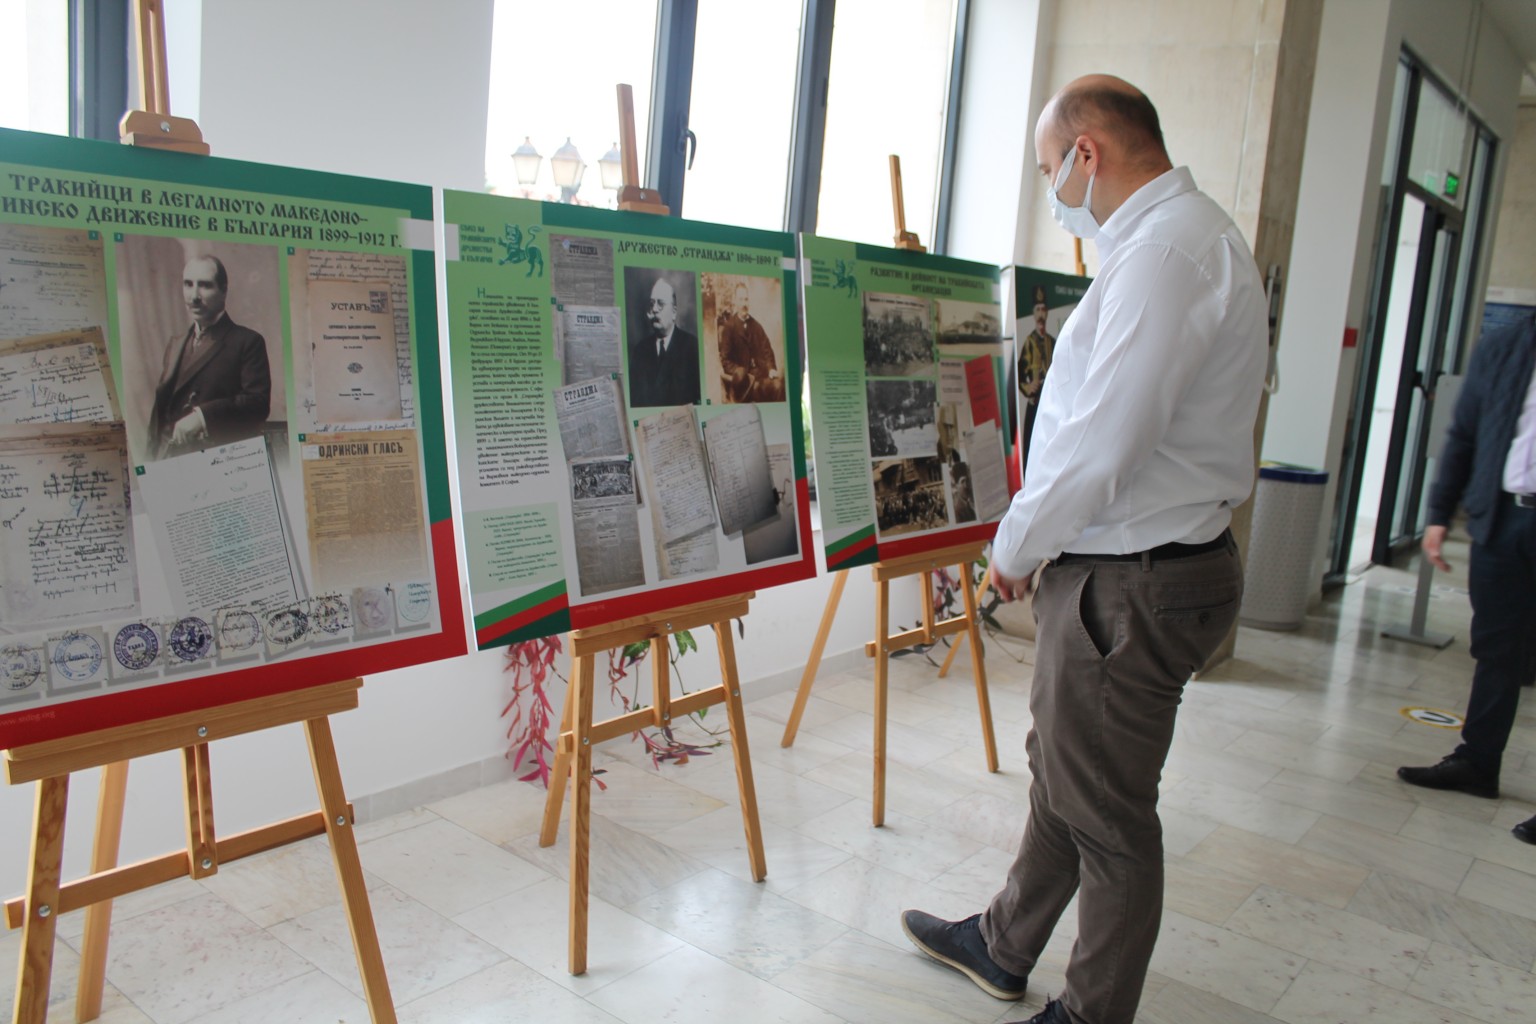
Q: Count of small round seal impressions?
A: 9